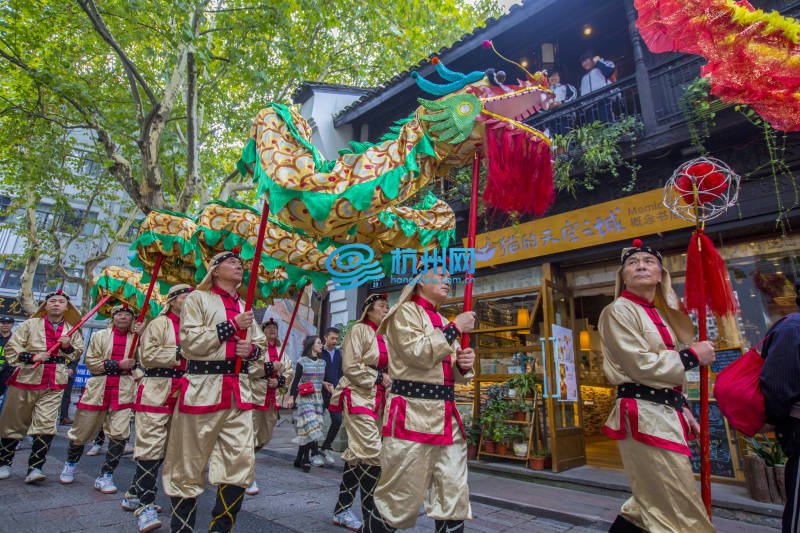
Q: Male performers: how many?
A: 8